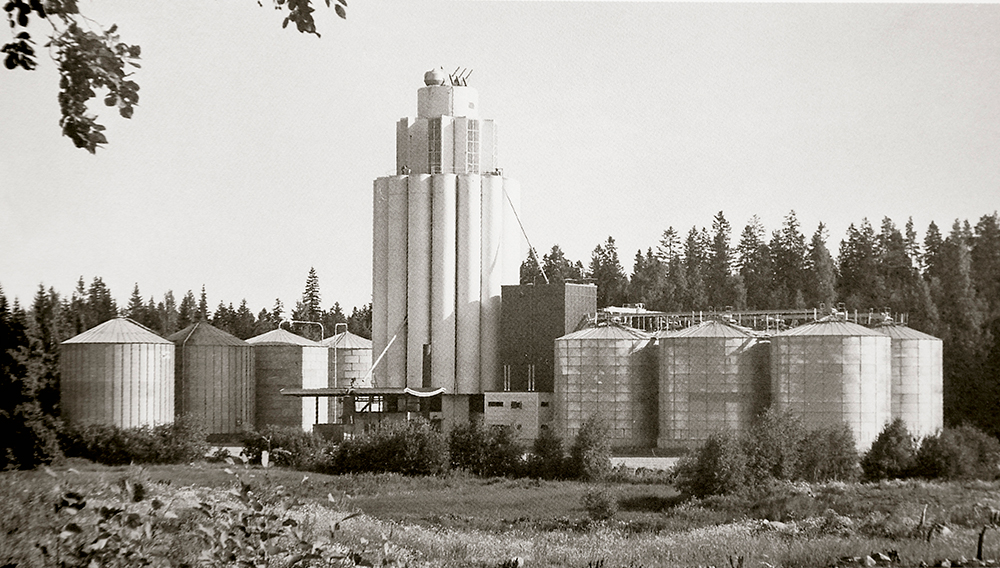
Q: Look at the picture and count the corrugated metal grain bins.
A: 8